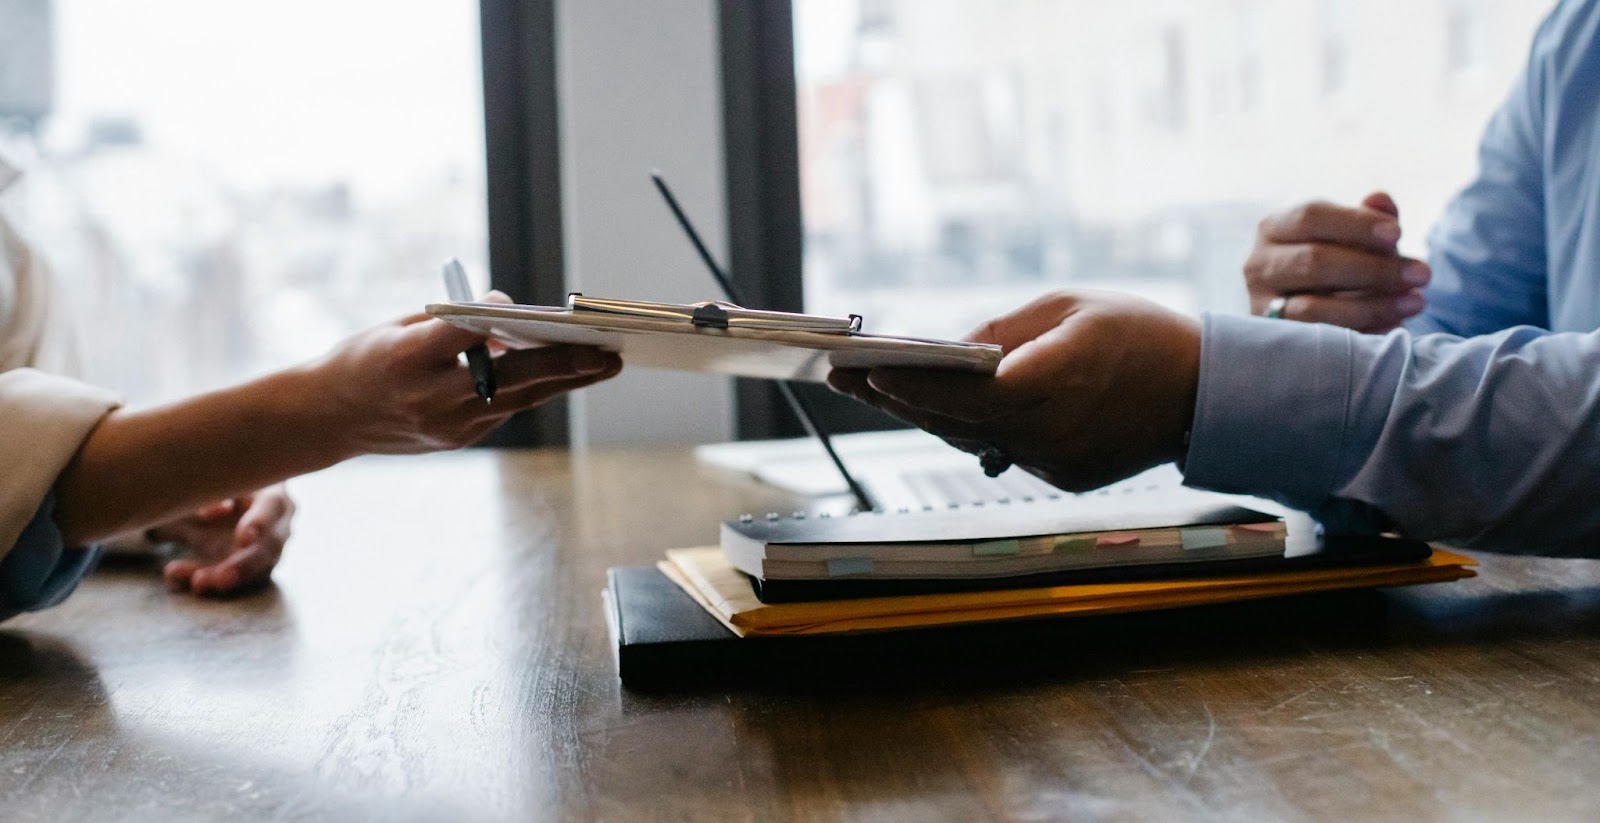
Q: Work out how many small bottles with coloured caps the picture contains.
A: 0